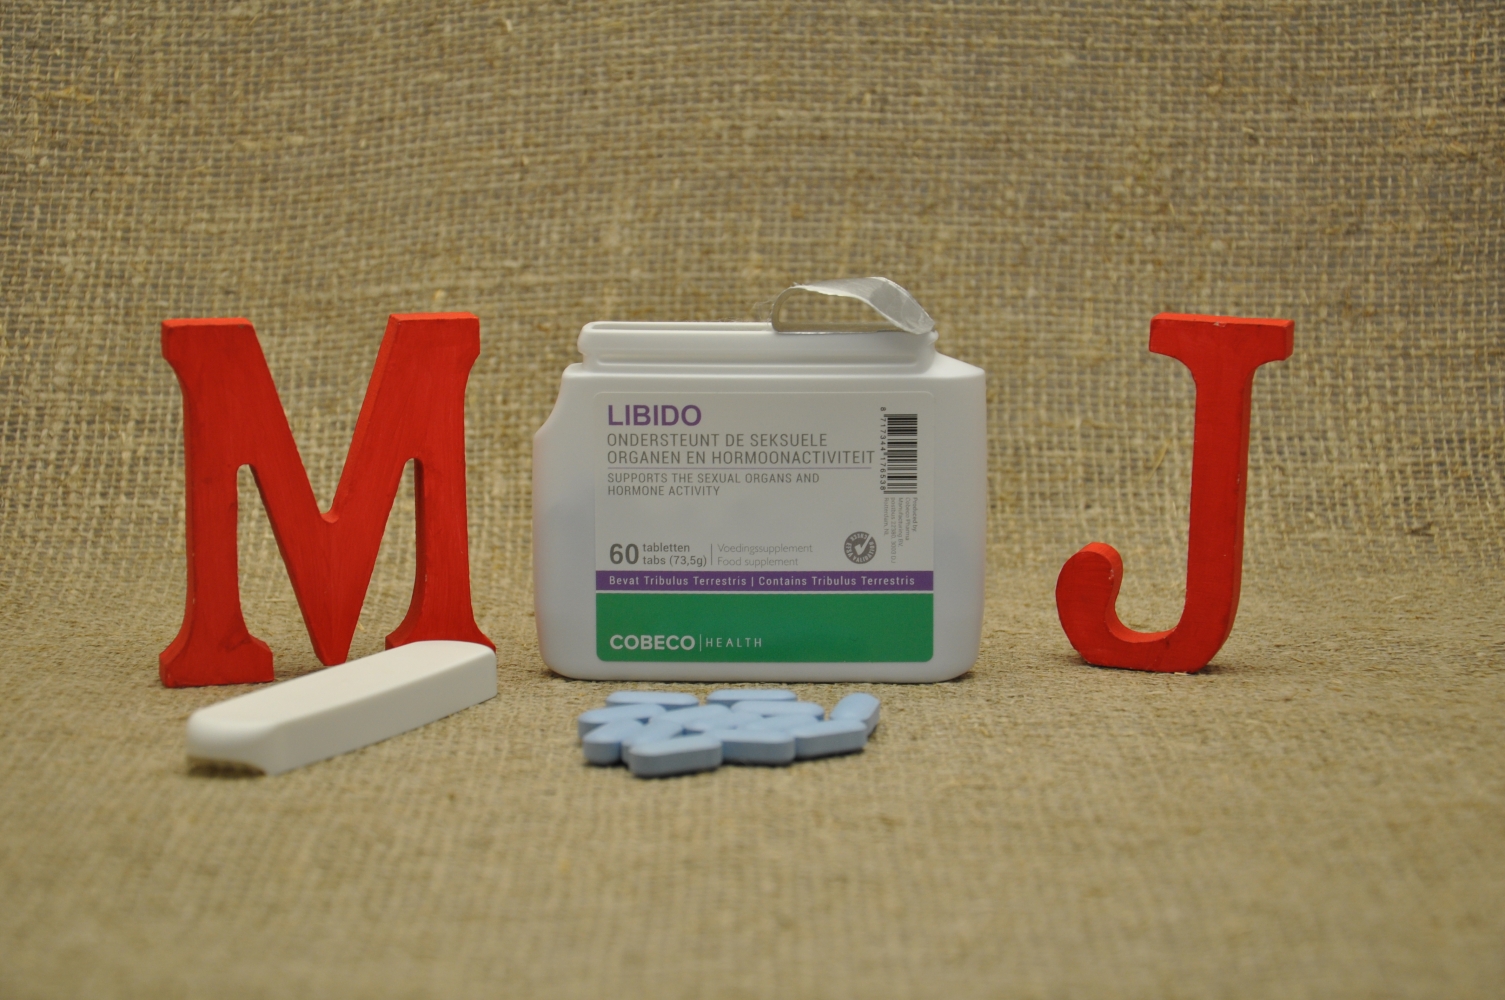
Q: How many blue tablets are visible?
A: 13